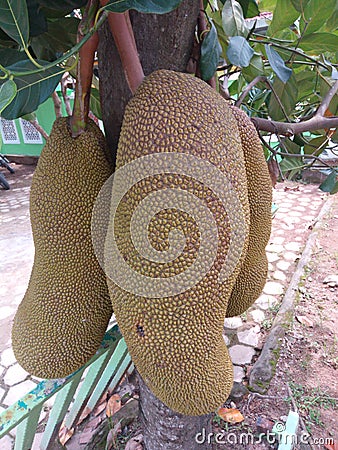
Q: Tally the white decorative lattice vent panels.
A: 2